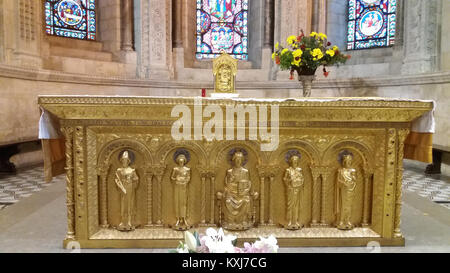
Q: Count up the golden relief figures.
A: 5